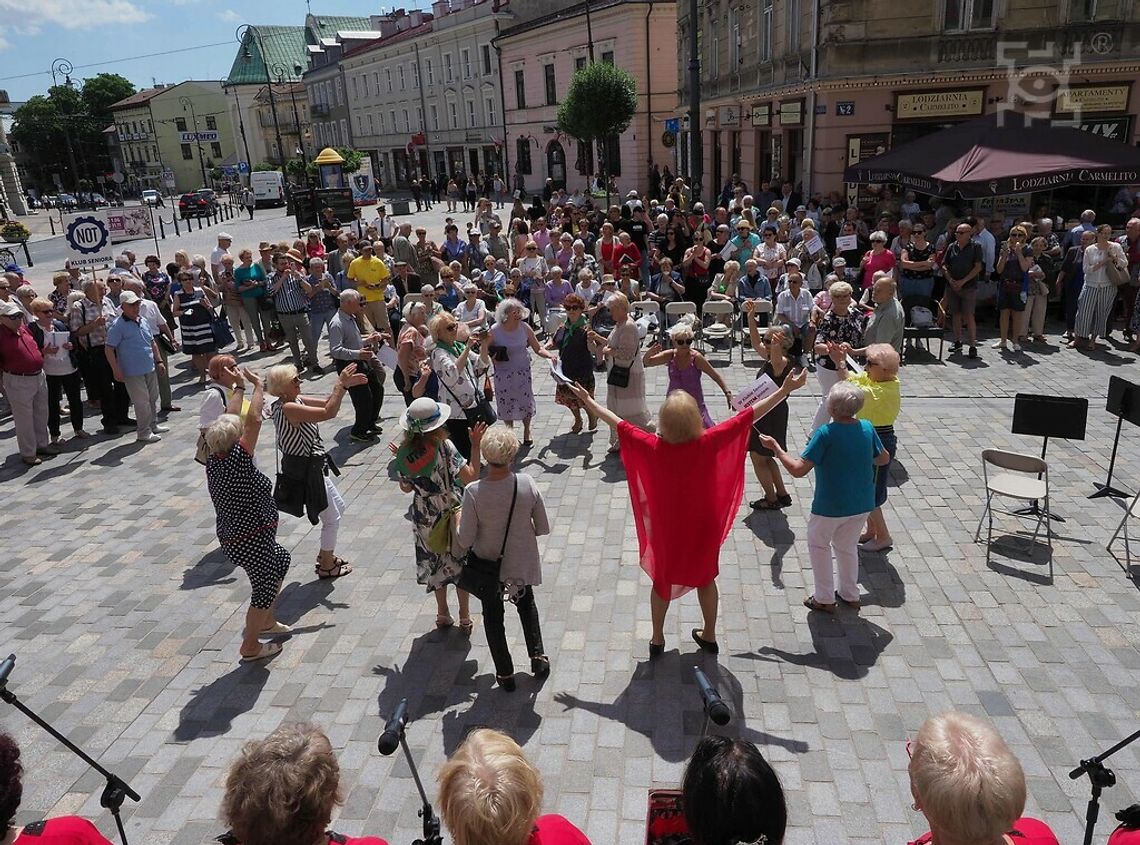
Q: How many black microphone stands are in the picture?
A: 4